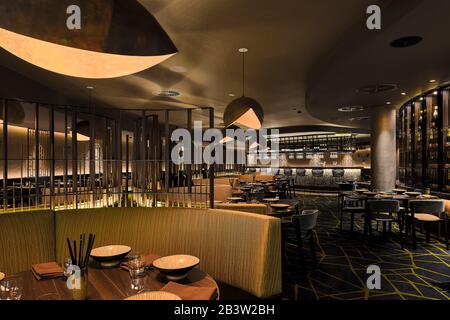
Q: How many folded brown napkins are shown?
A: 3